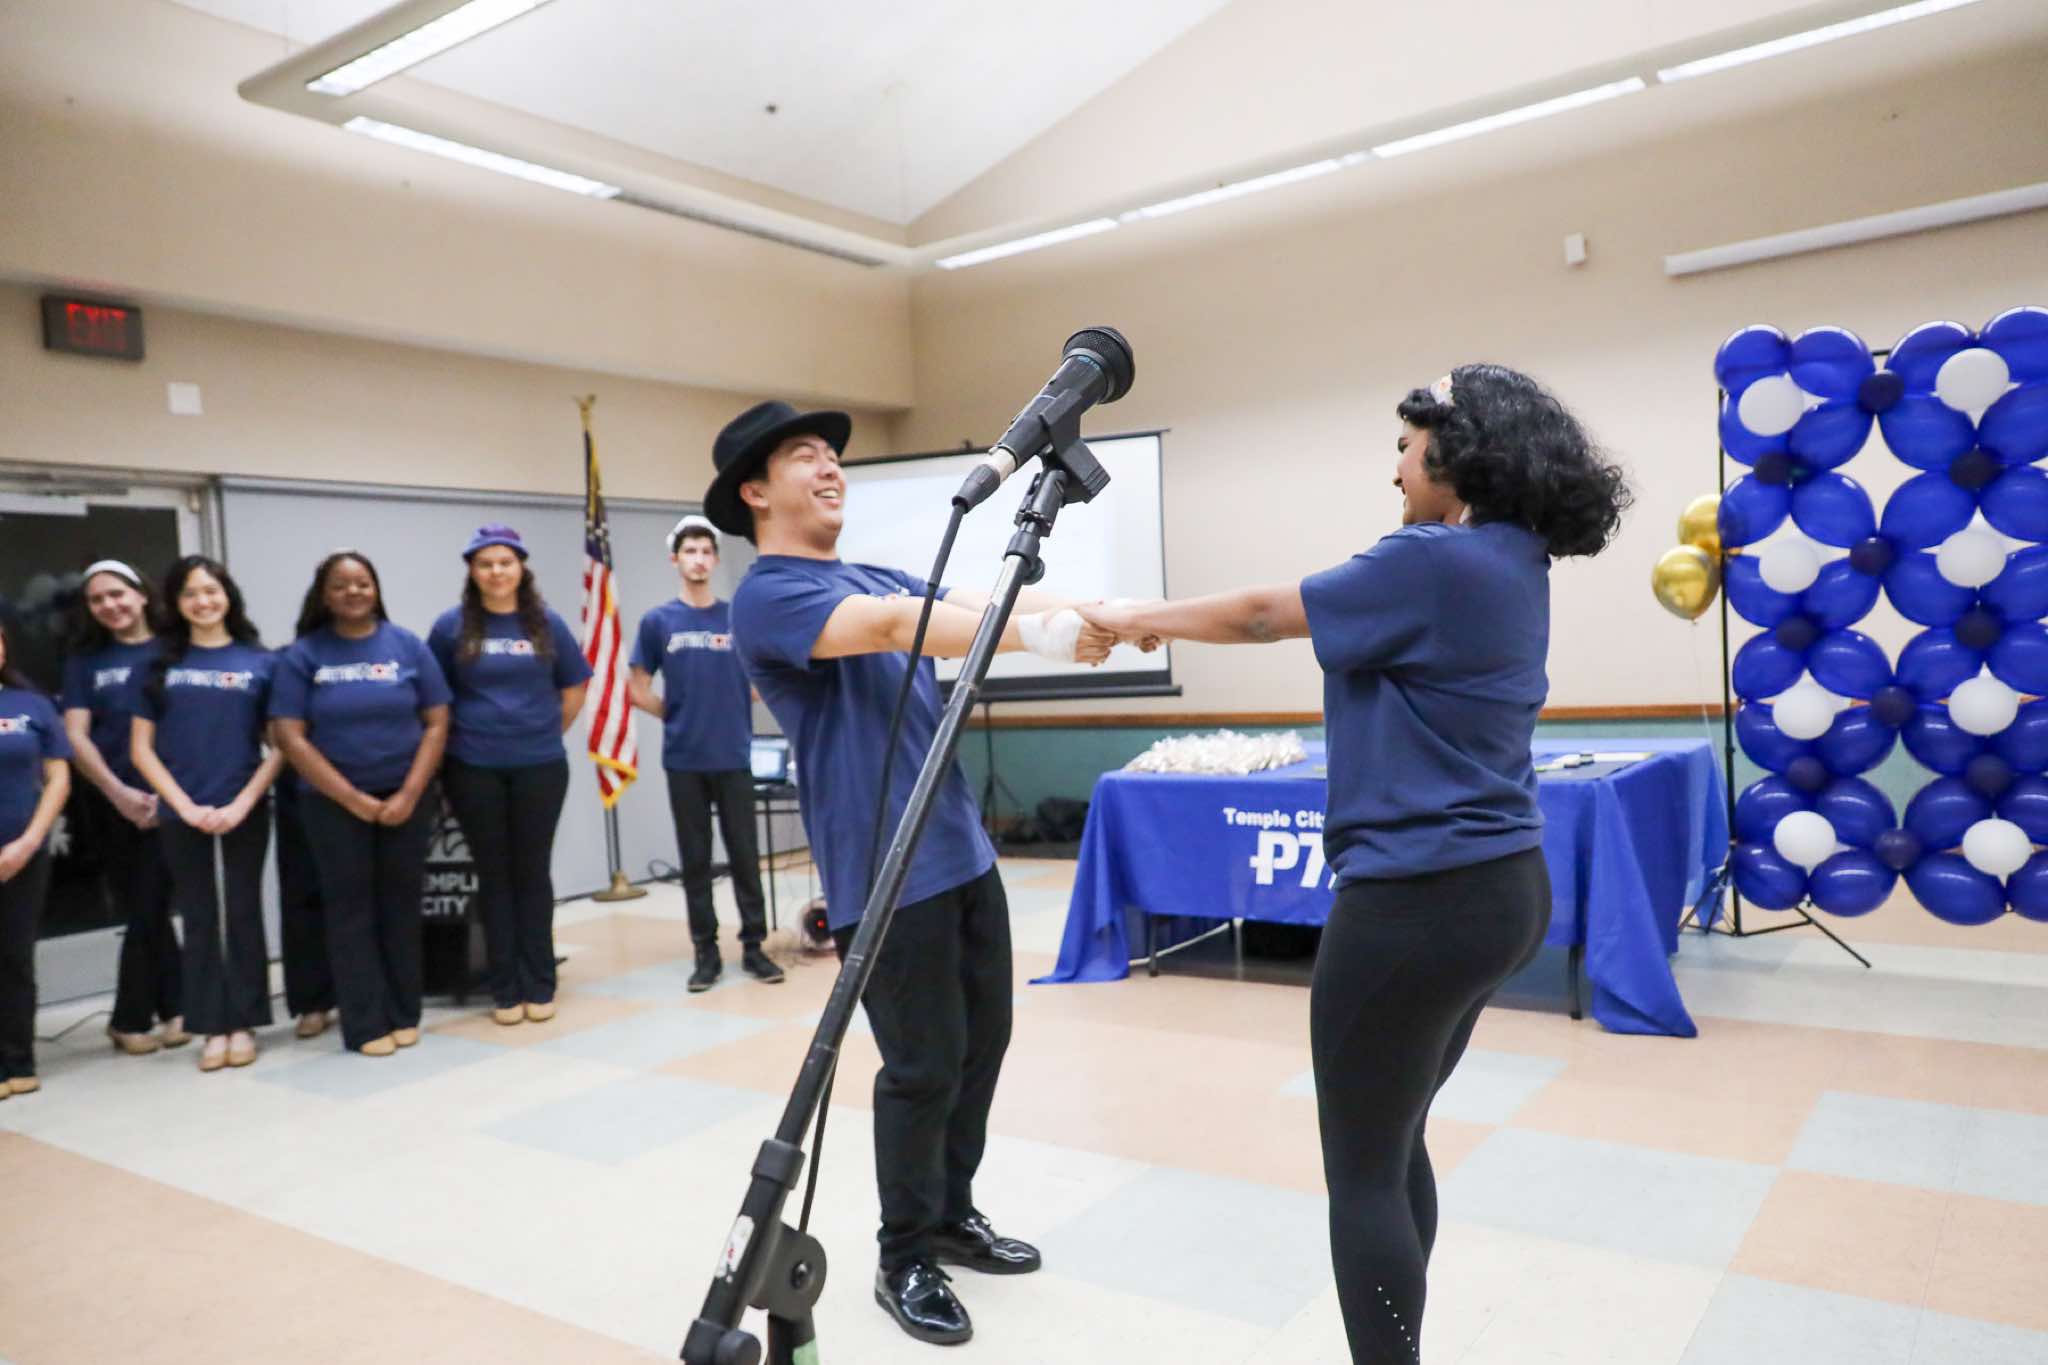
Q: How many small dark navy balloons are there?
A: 10